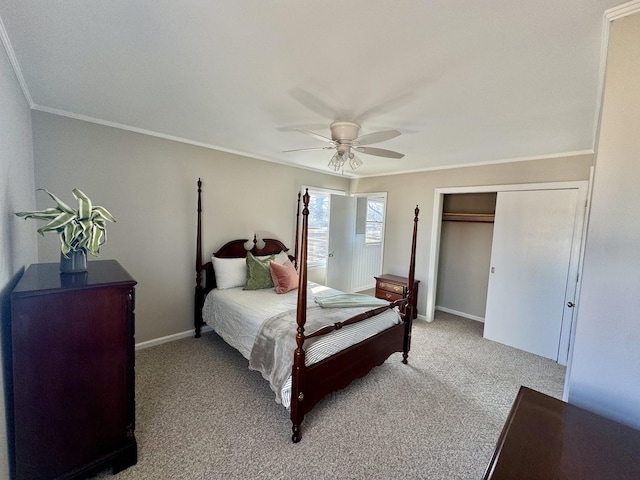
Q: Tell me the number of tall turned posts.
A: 4